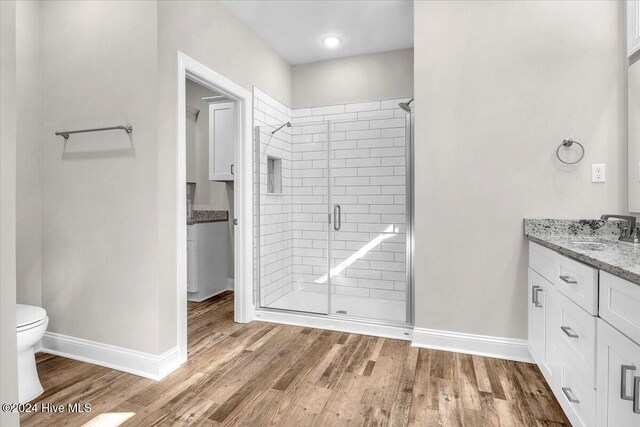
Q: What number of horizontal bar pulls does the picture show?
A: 3